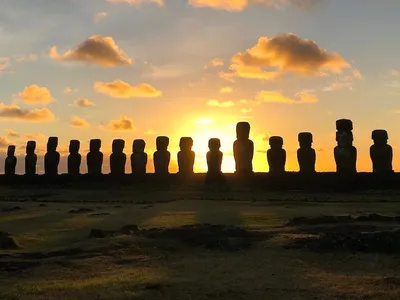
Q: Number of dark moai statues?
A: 15